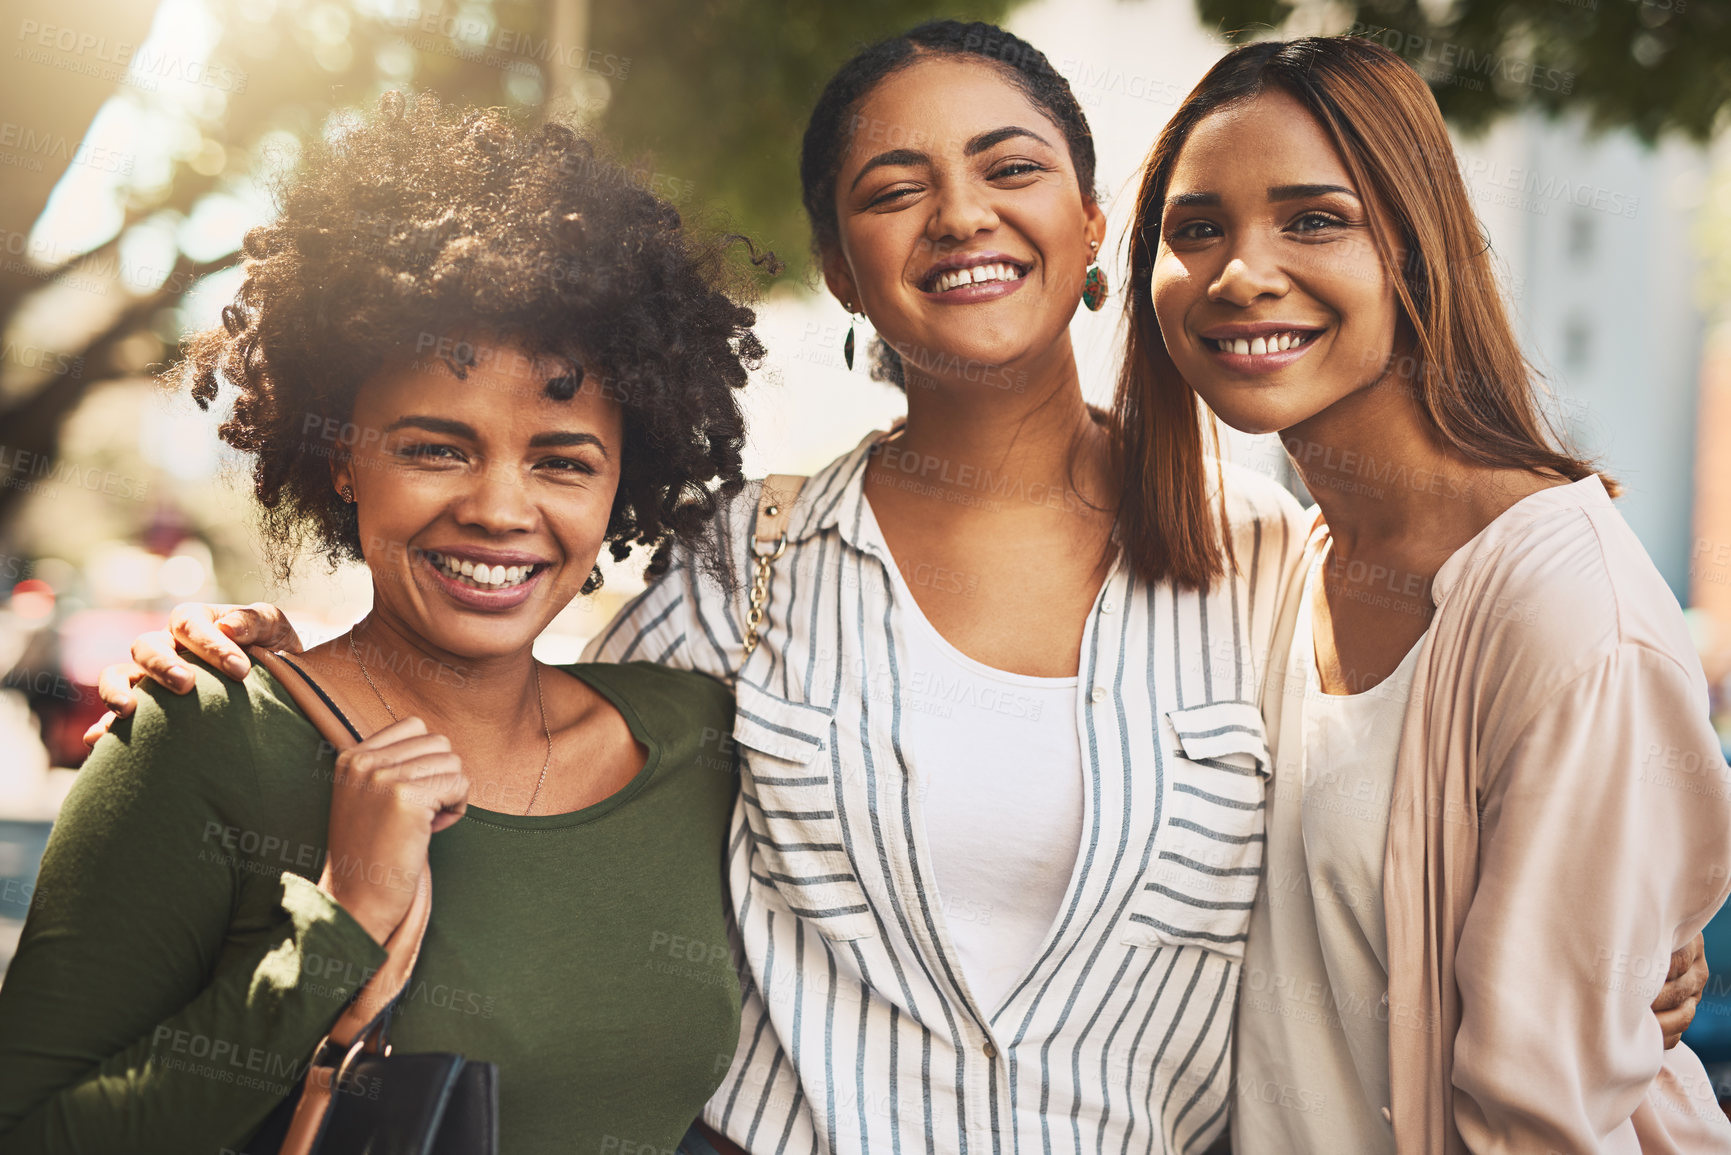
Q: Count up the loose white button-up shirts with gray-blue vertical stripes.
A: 1